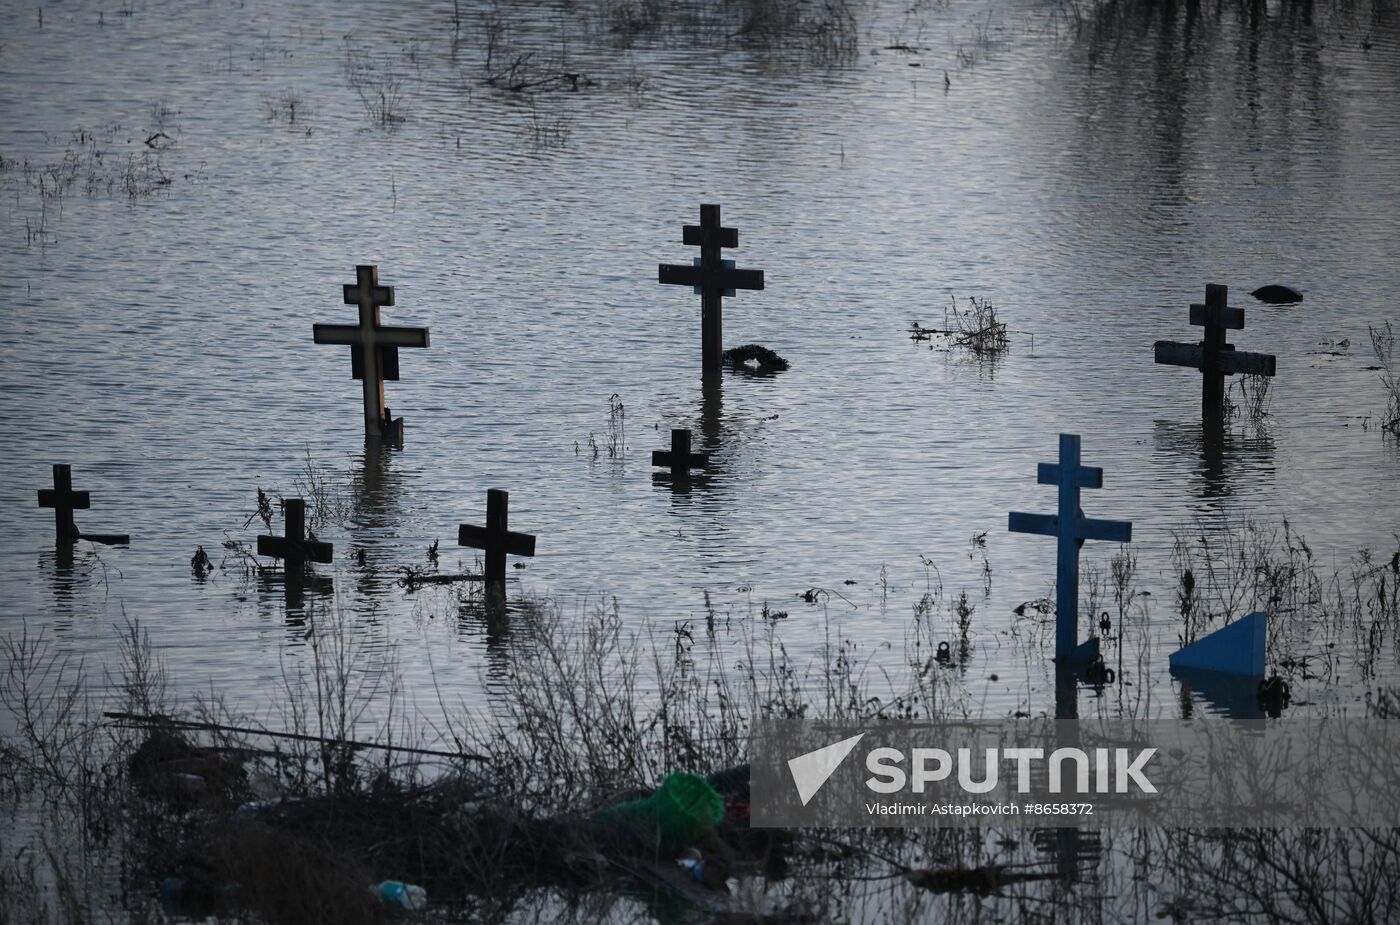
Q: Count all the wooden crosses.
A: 8